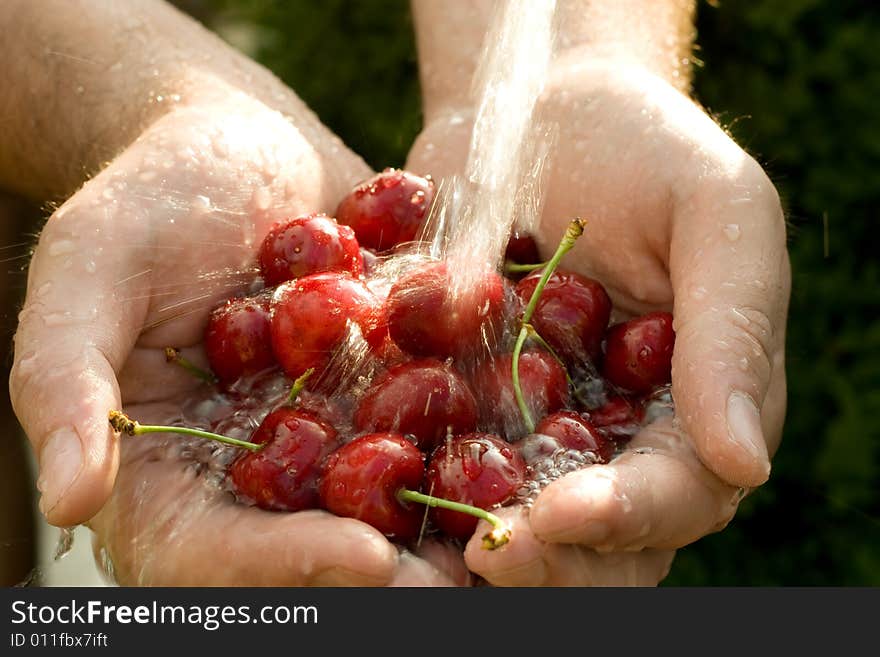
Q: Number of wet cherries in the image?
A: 15